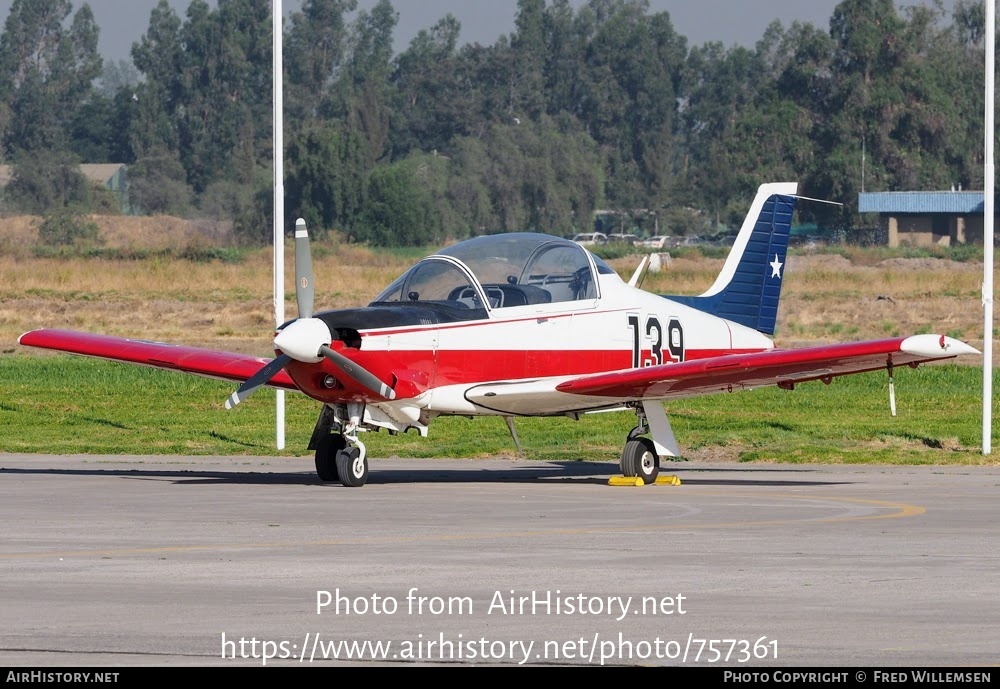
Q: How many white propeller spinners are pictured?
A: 1